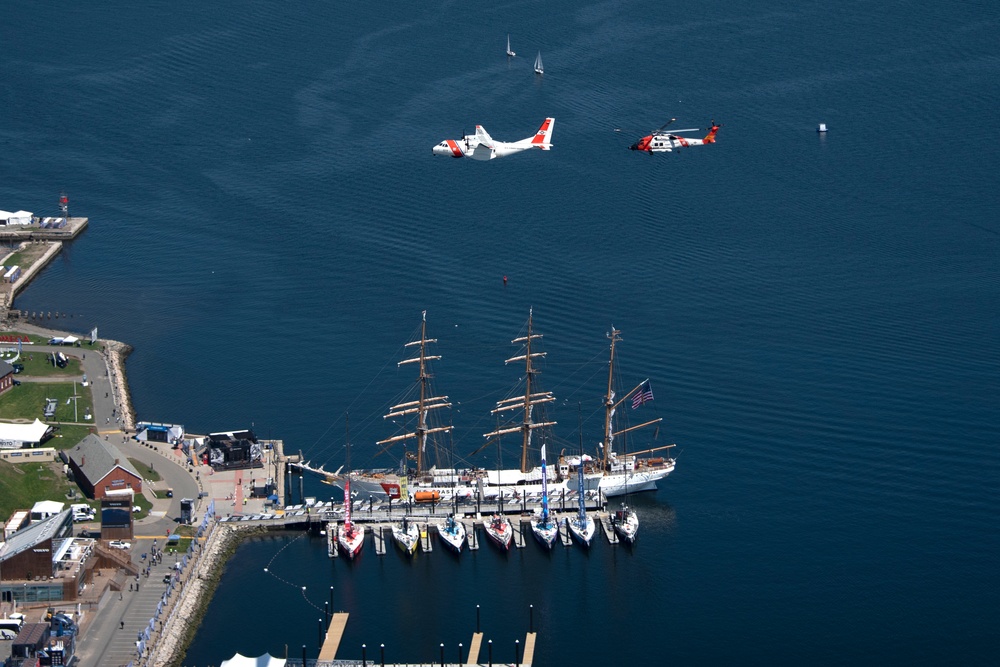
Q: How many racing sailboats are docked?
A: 7